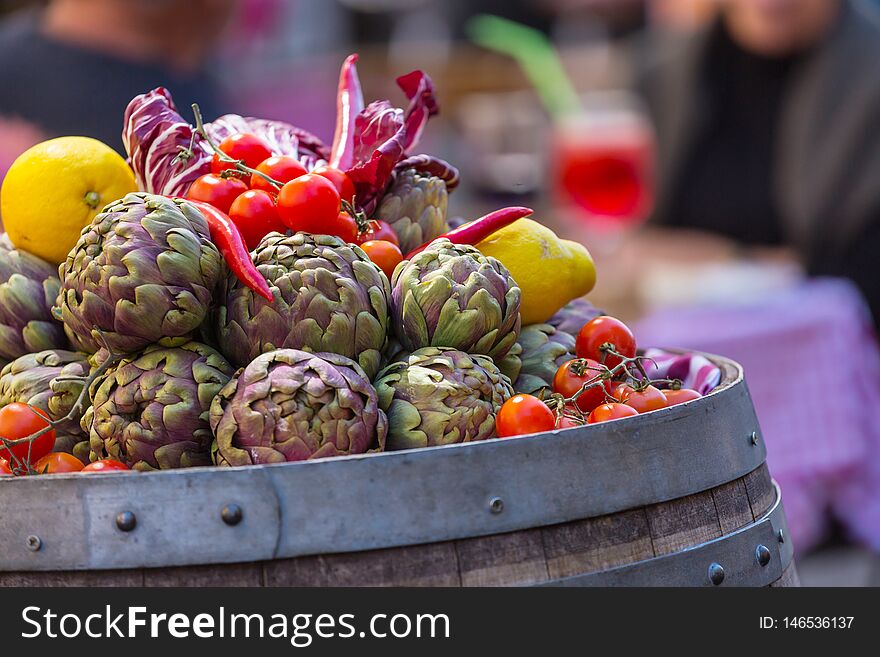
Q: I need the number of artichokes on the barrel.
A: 11